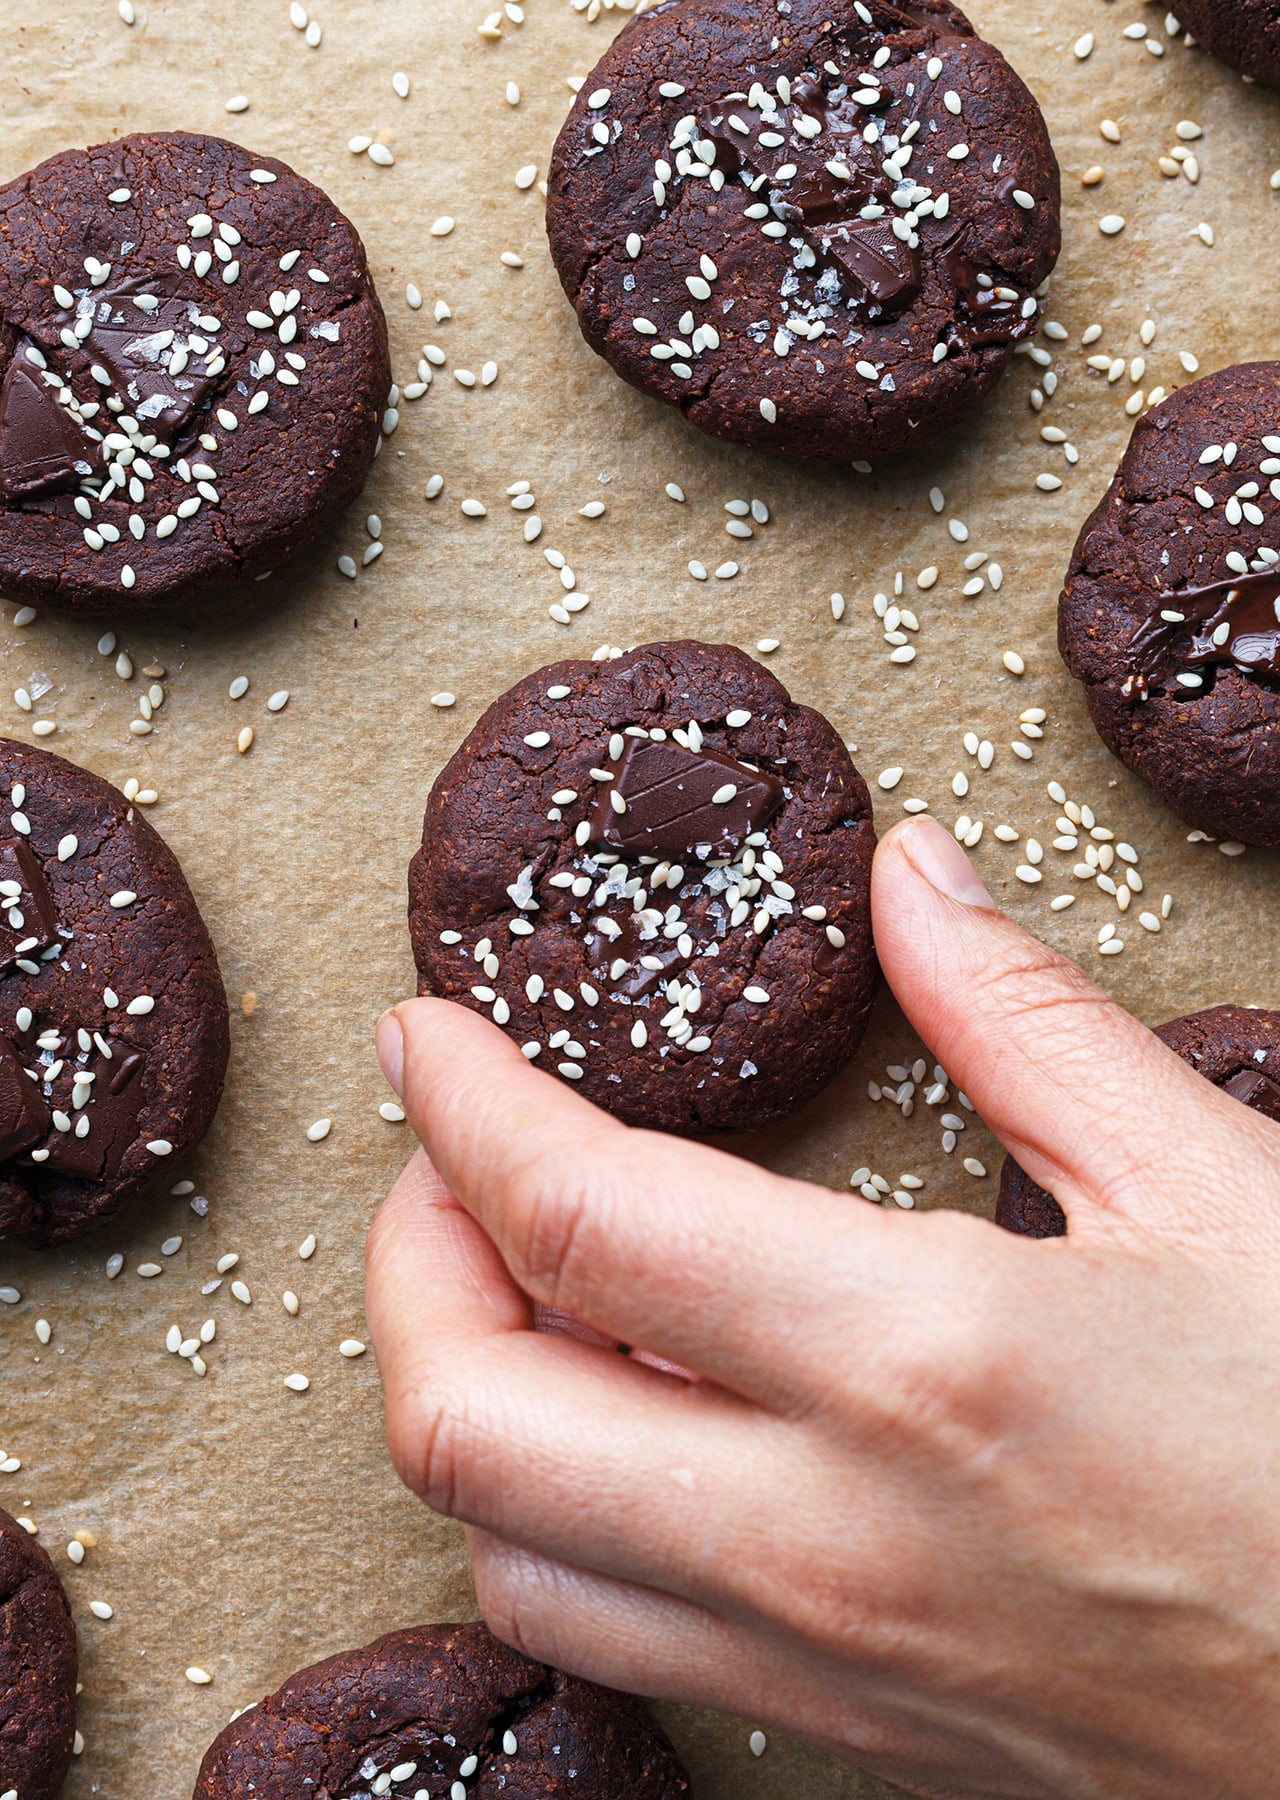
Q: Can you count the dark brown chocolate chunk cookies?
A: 9